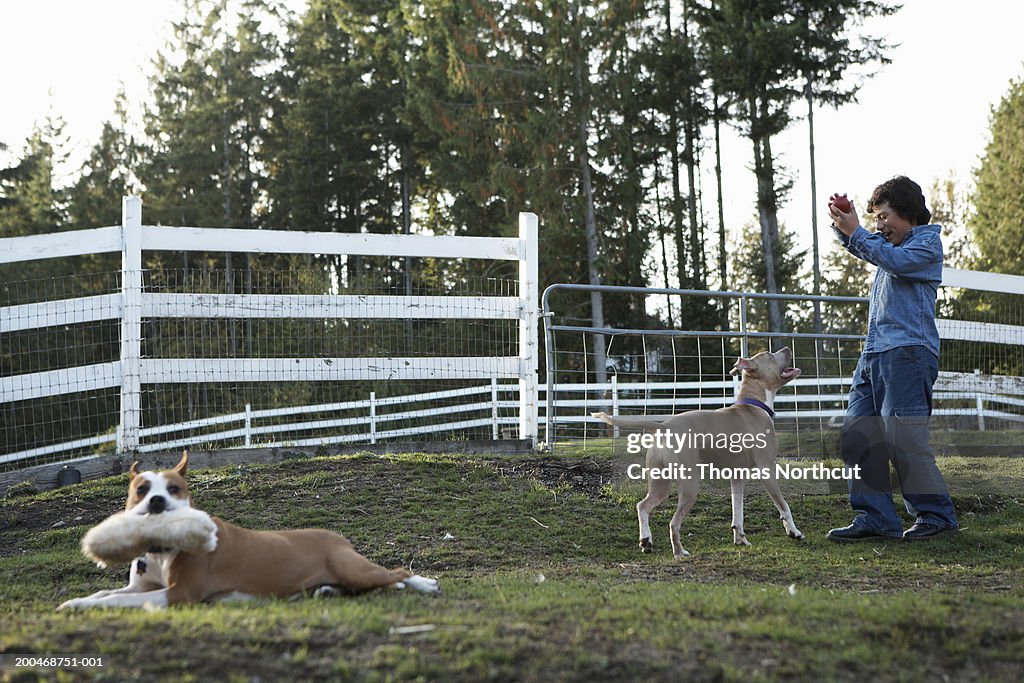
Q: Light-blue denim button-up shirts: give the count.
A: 1